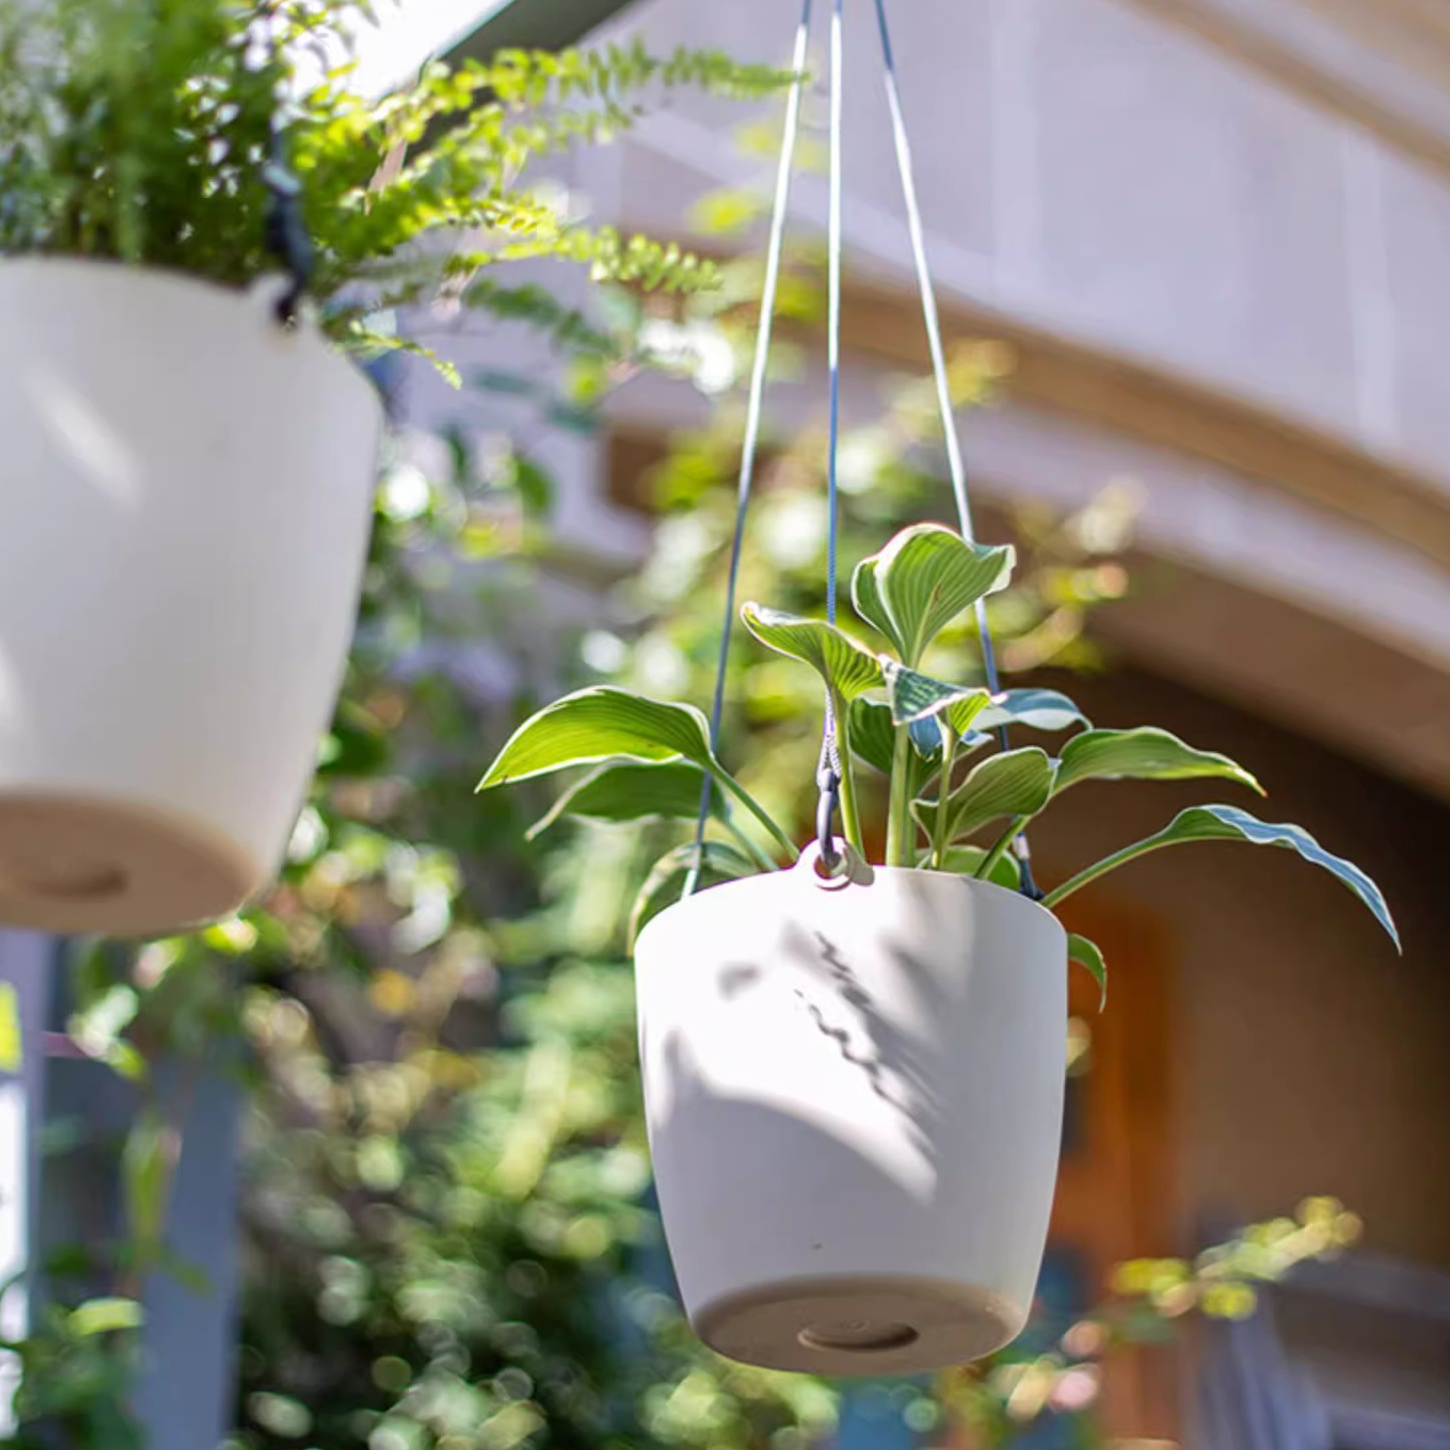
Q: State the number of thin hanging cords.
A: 3